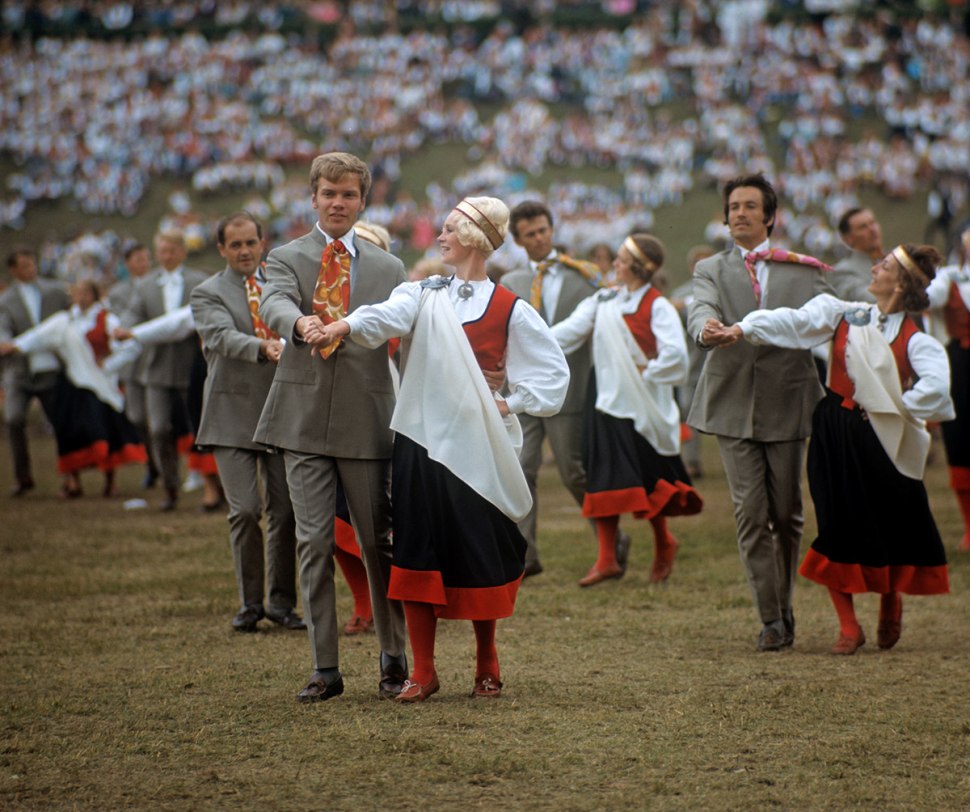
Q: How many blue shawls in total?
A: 0